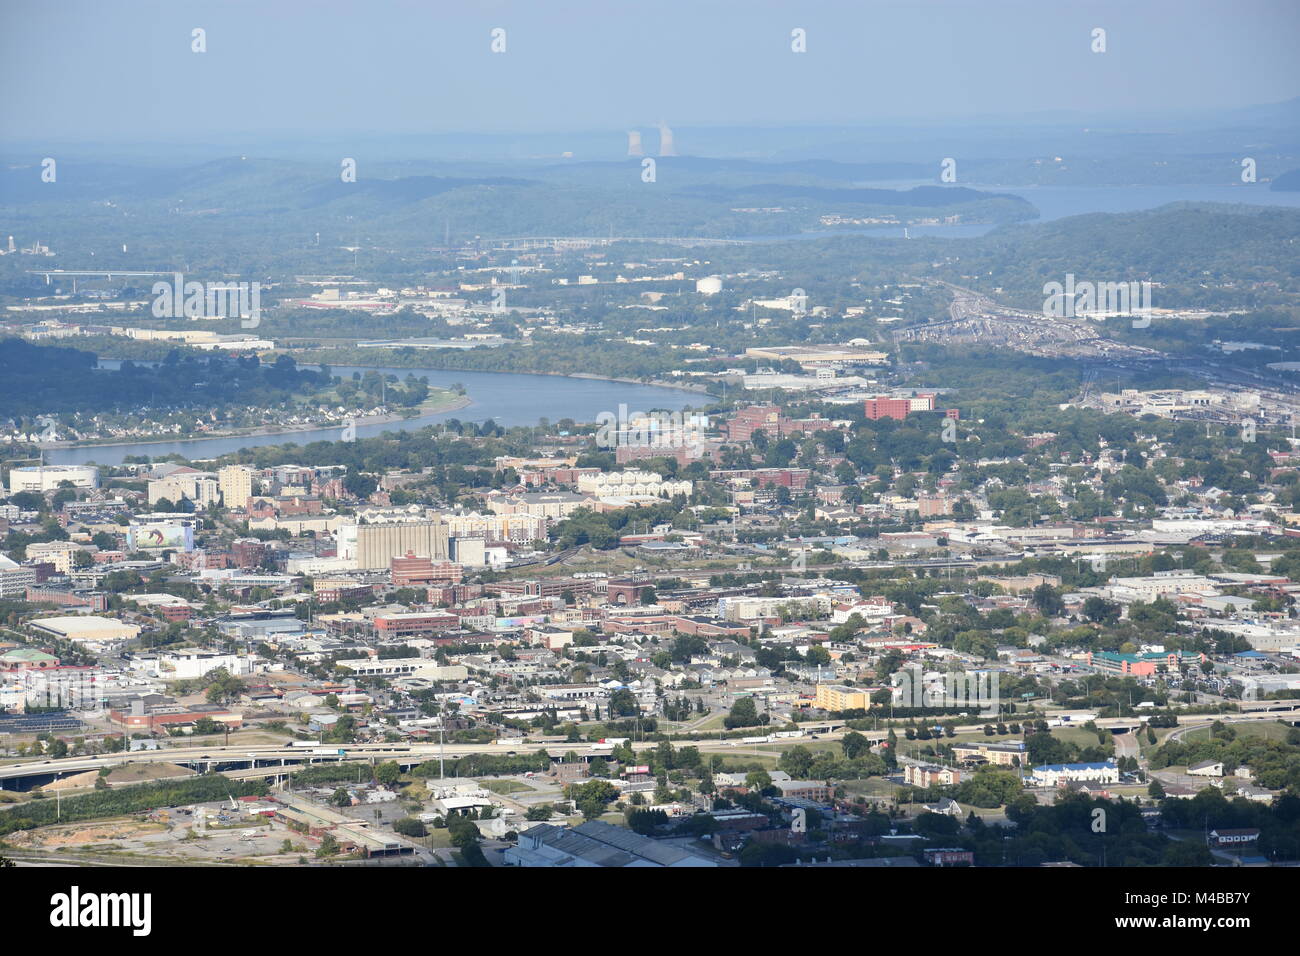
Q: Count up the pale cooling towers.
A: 2